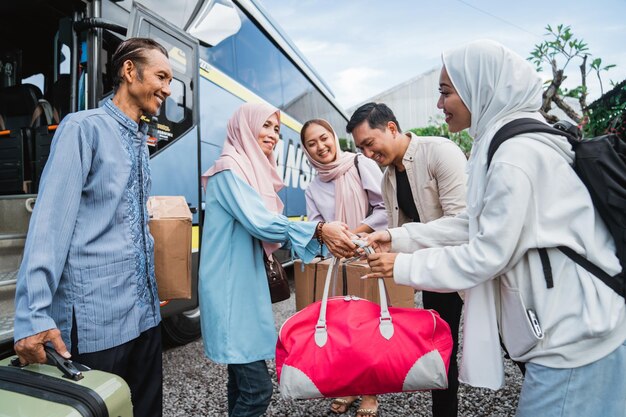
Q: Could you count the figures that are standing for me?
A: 5